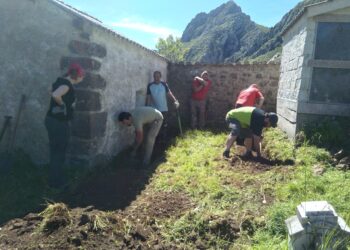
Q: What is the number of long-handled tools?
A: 3